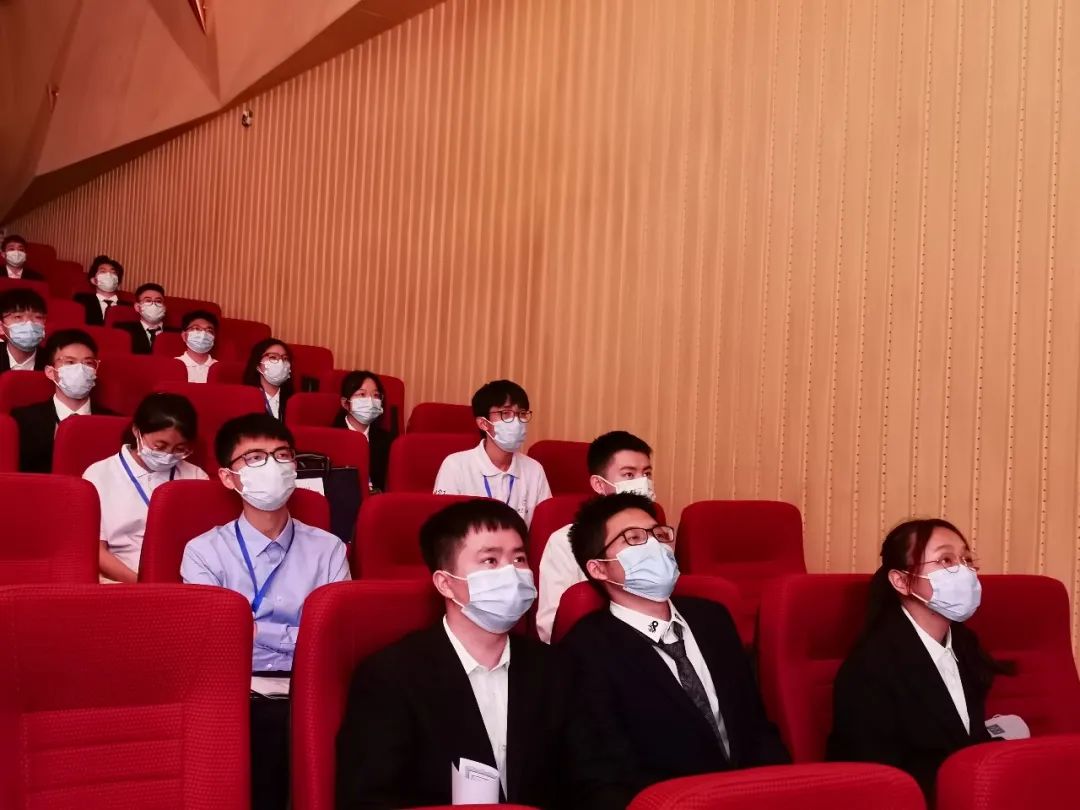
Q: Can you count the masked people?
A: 15